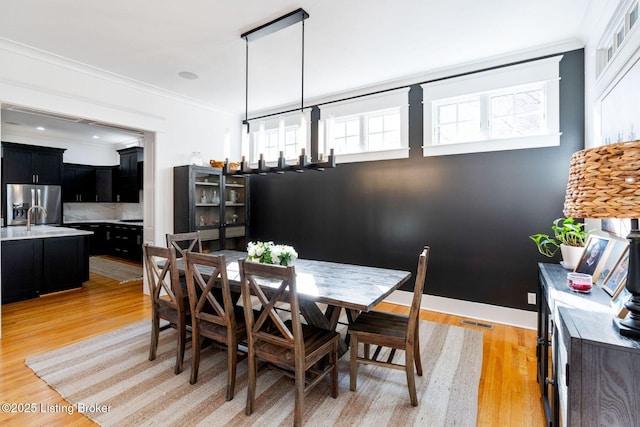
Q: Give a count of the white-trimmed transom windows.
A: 3